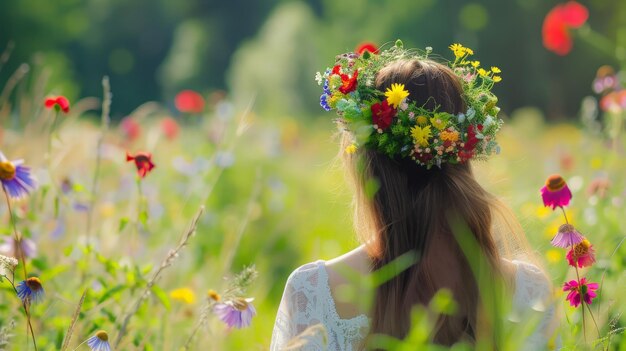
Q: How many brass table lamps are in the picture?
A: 0